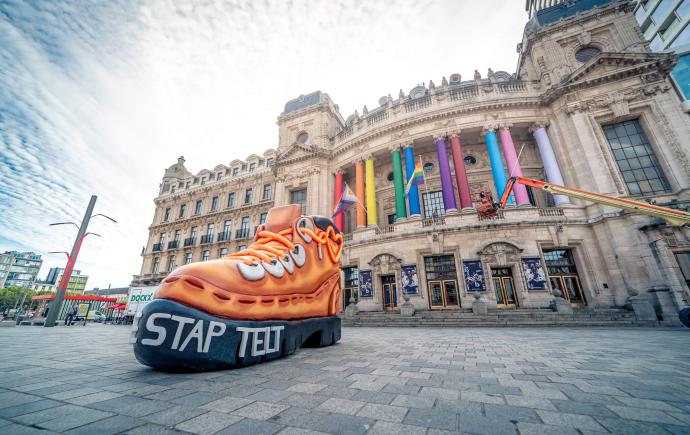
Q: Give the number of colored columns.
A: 10